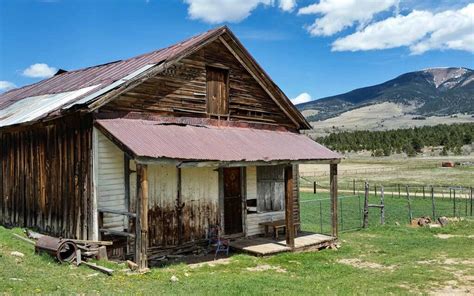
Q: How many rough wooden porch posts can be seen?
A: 3